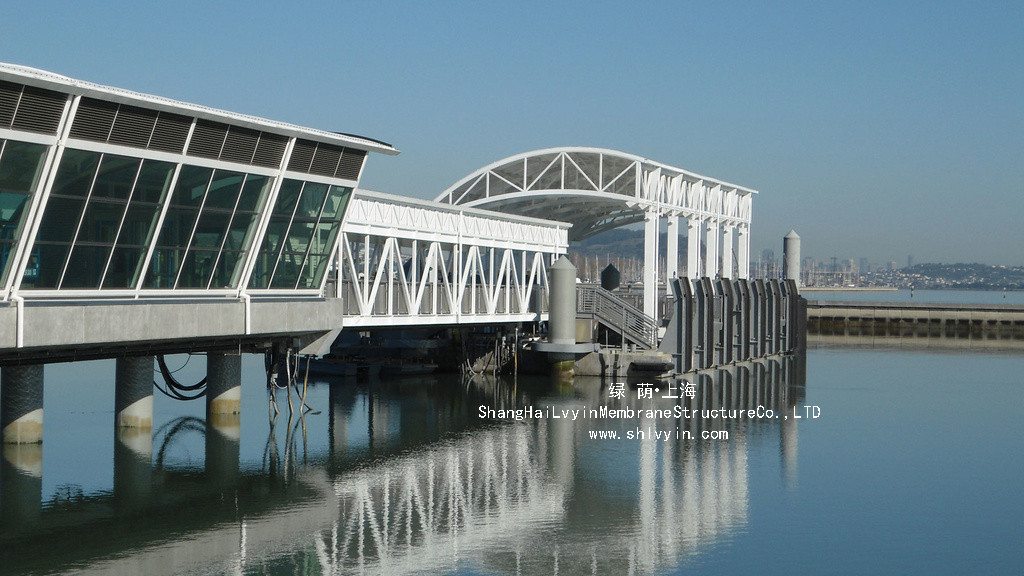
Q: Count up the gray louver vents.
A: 11